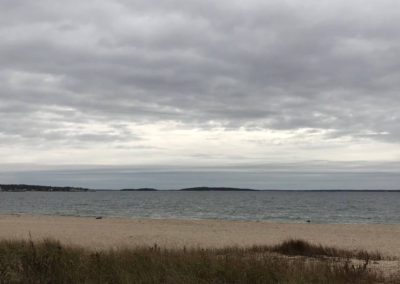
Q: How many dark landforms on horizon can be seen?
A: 3